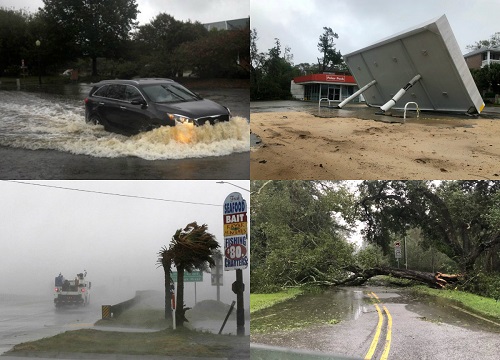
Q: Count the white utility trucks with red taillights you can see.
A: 1